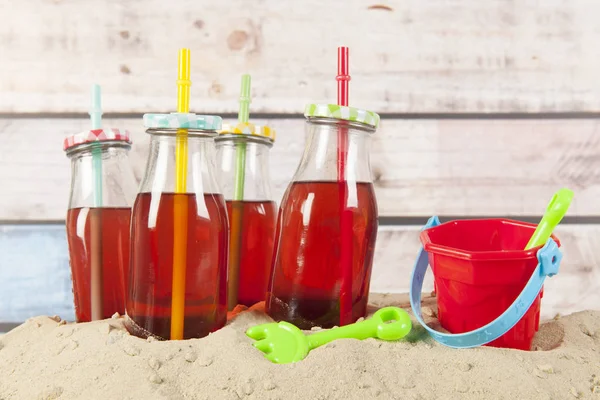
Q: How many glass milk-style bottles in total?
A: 4